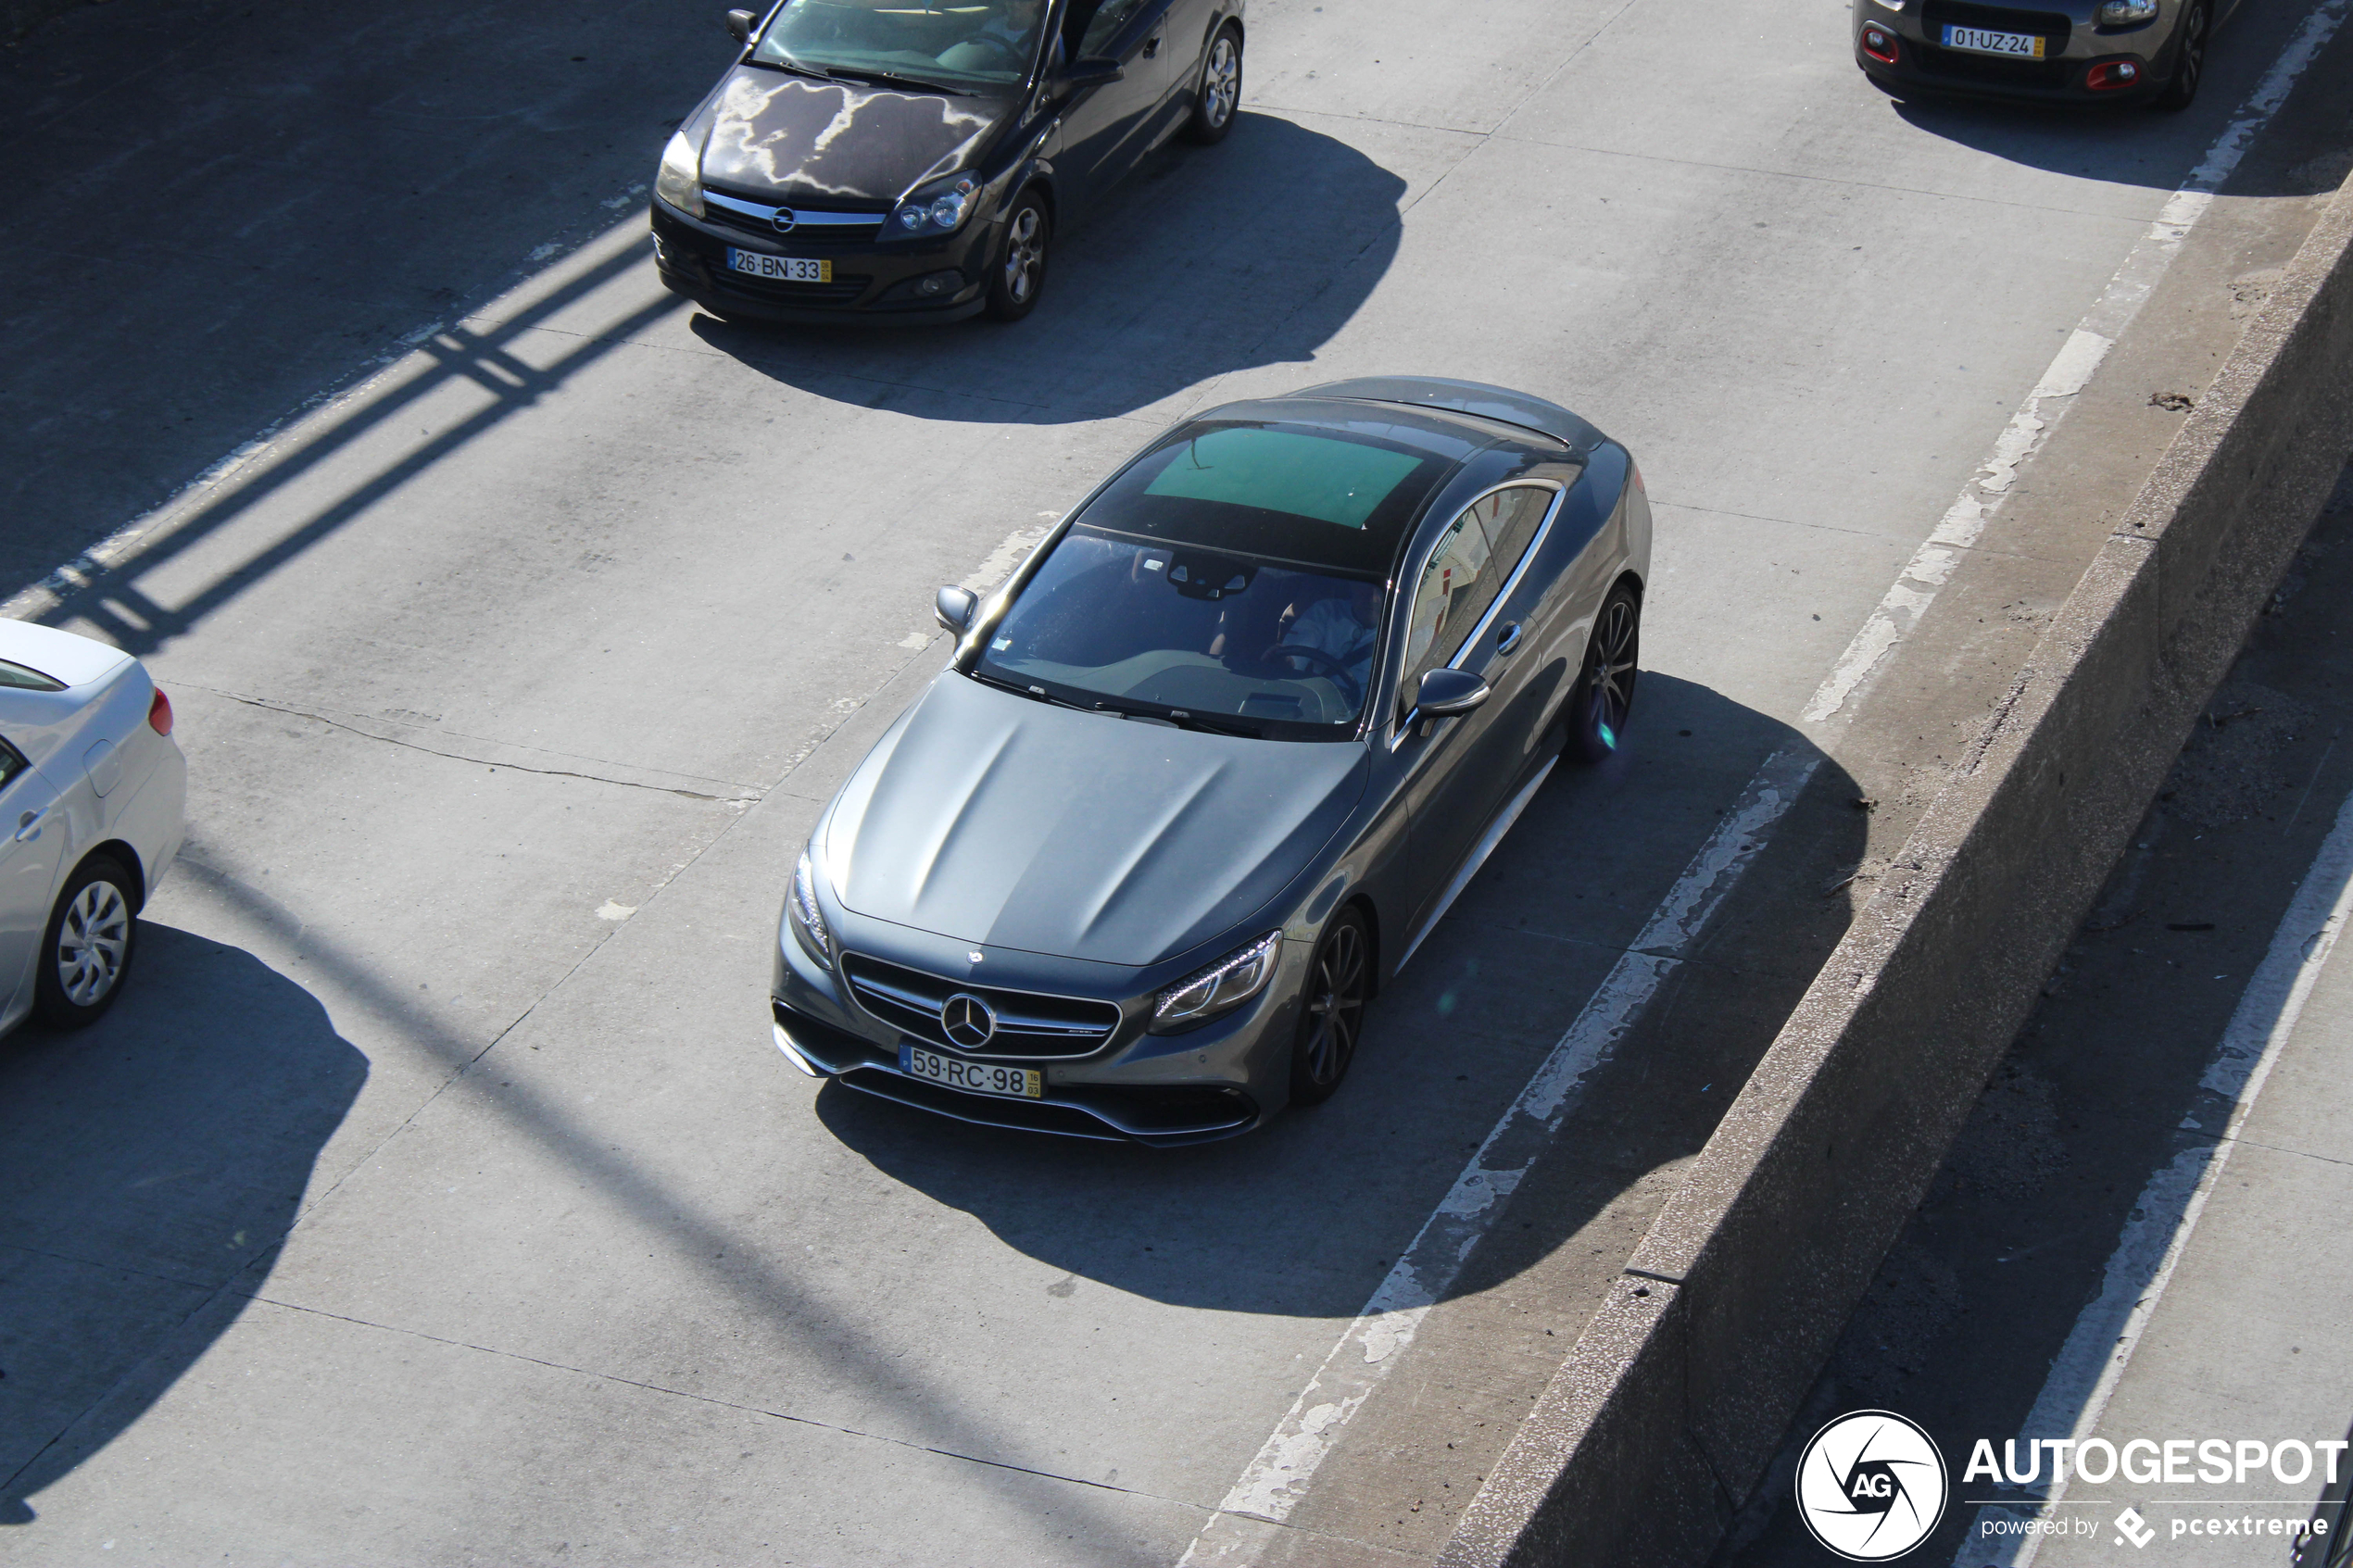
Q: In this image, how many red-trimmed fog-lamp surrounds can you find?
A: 2